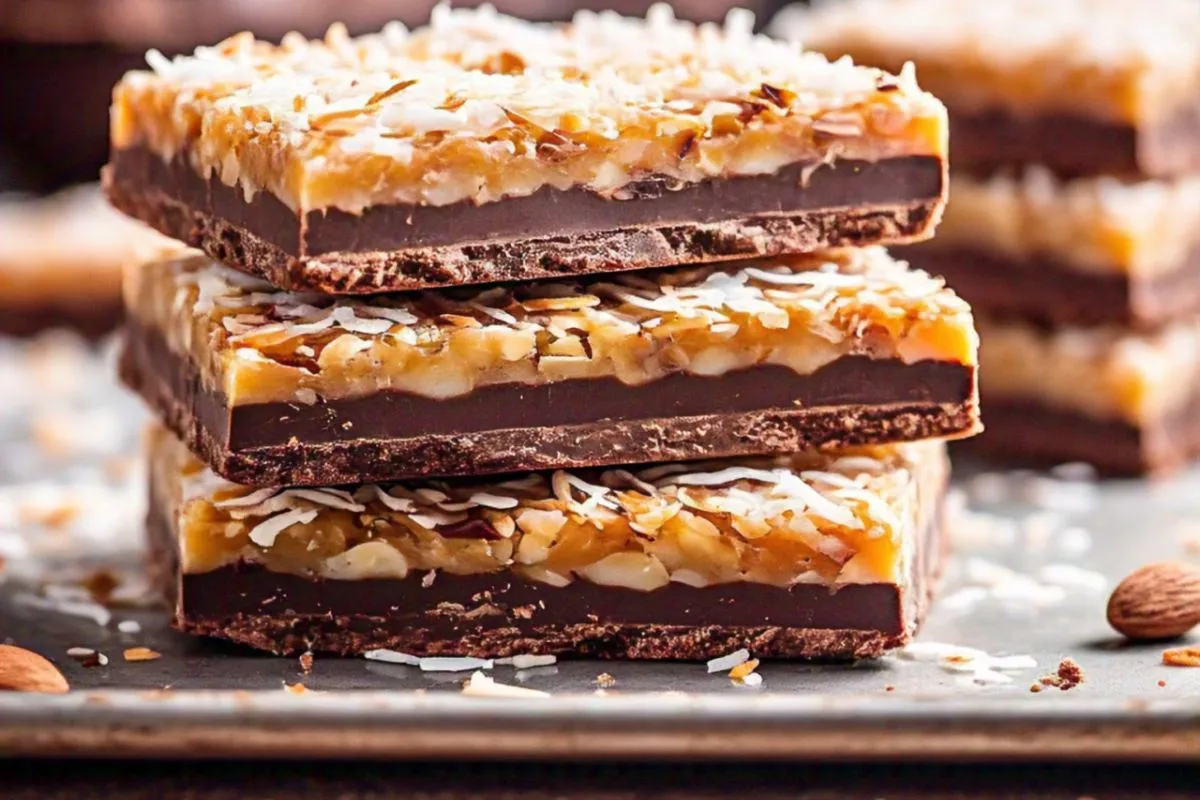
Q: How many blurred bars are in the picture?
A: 4